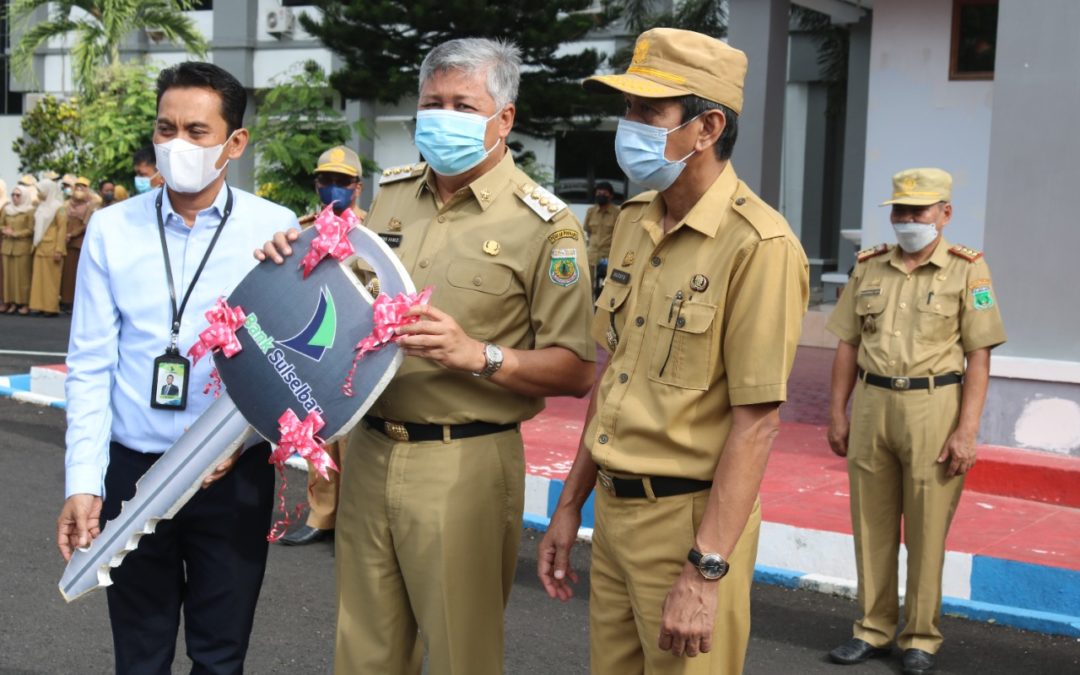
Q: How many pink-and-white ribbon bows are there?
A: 4